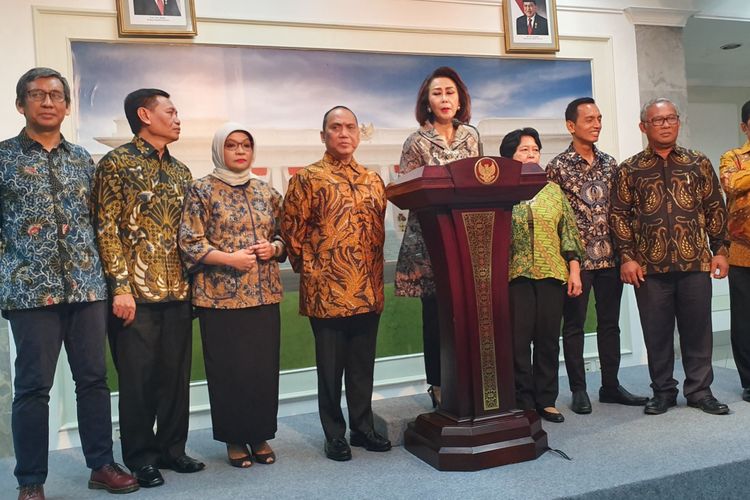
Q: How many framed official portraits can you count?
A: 2